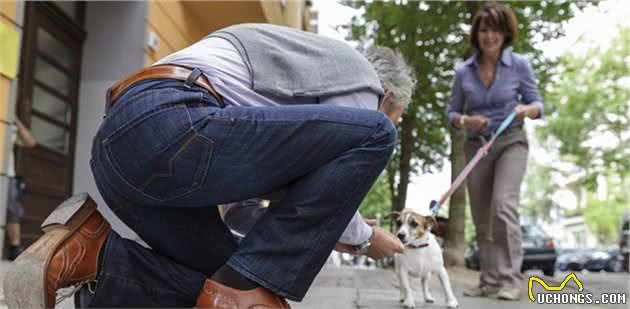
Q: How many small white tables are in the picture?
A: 0